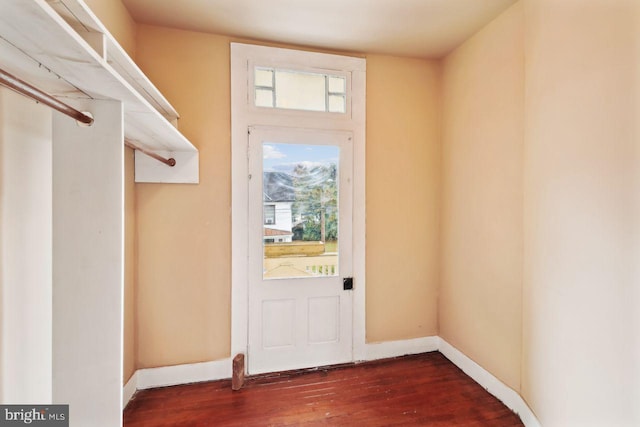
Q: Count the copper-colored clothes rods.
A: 2